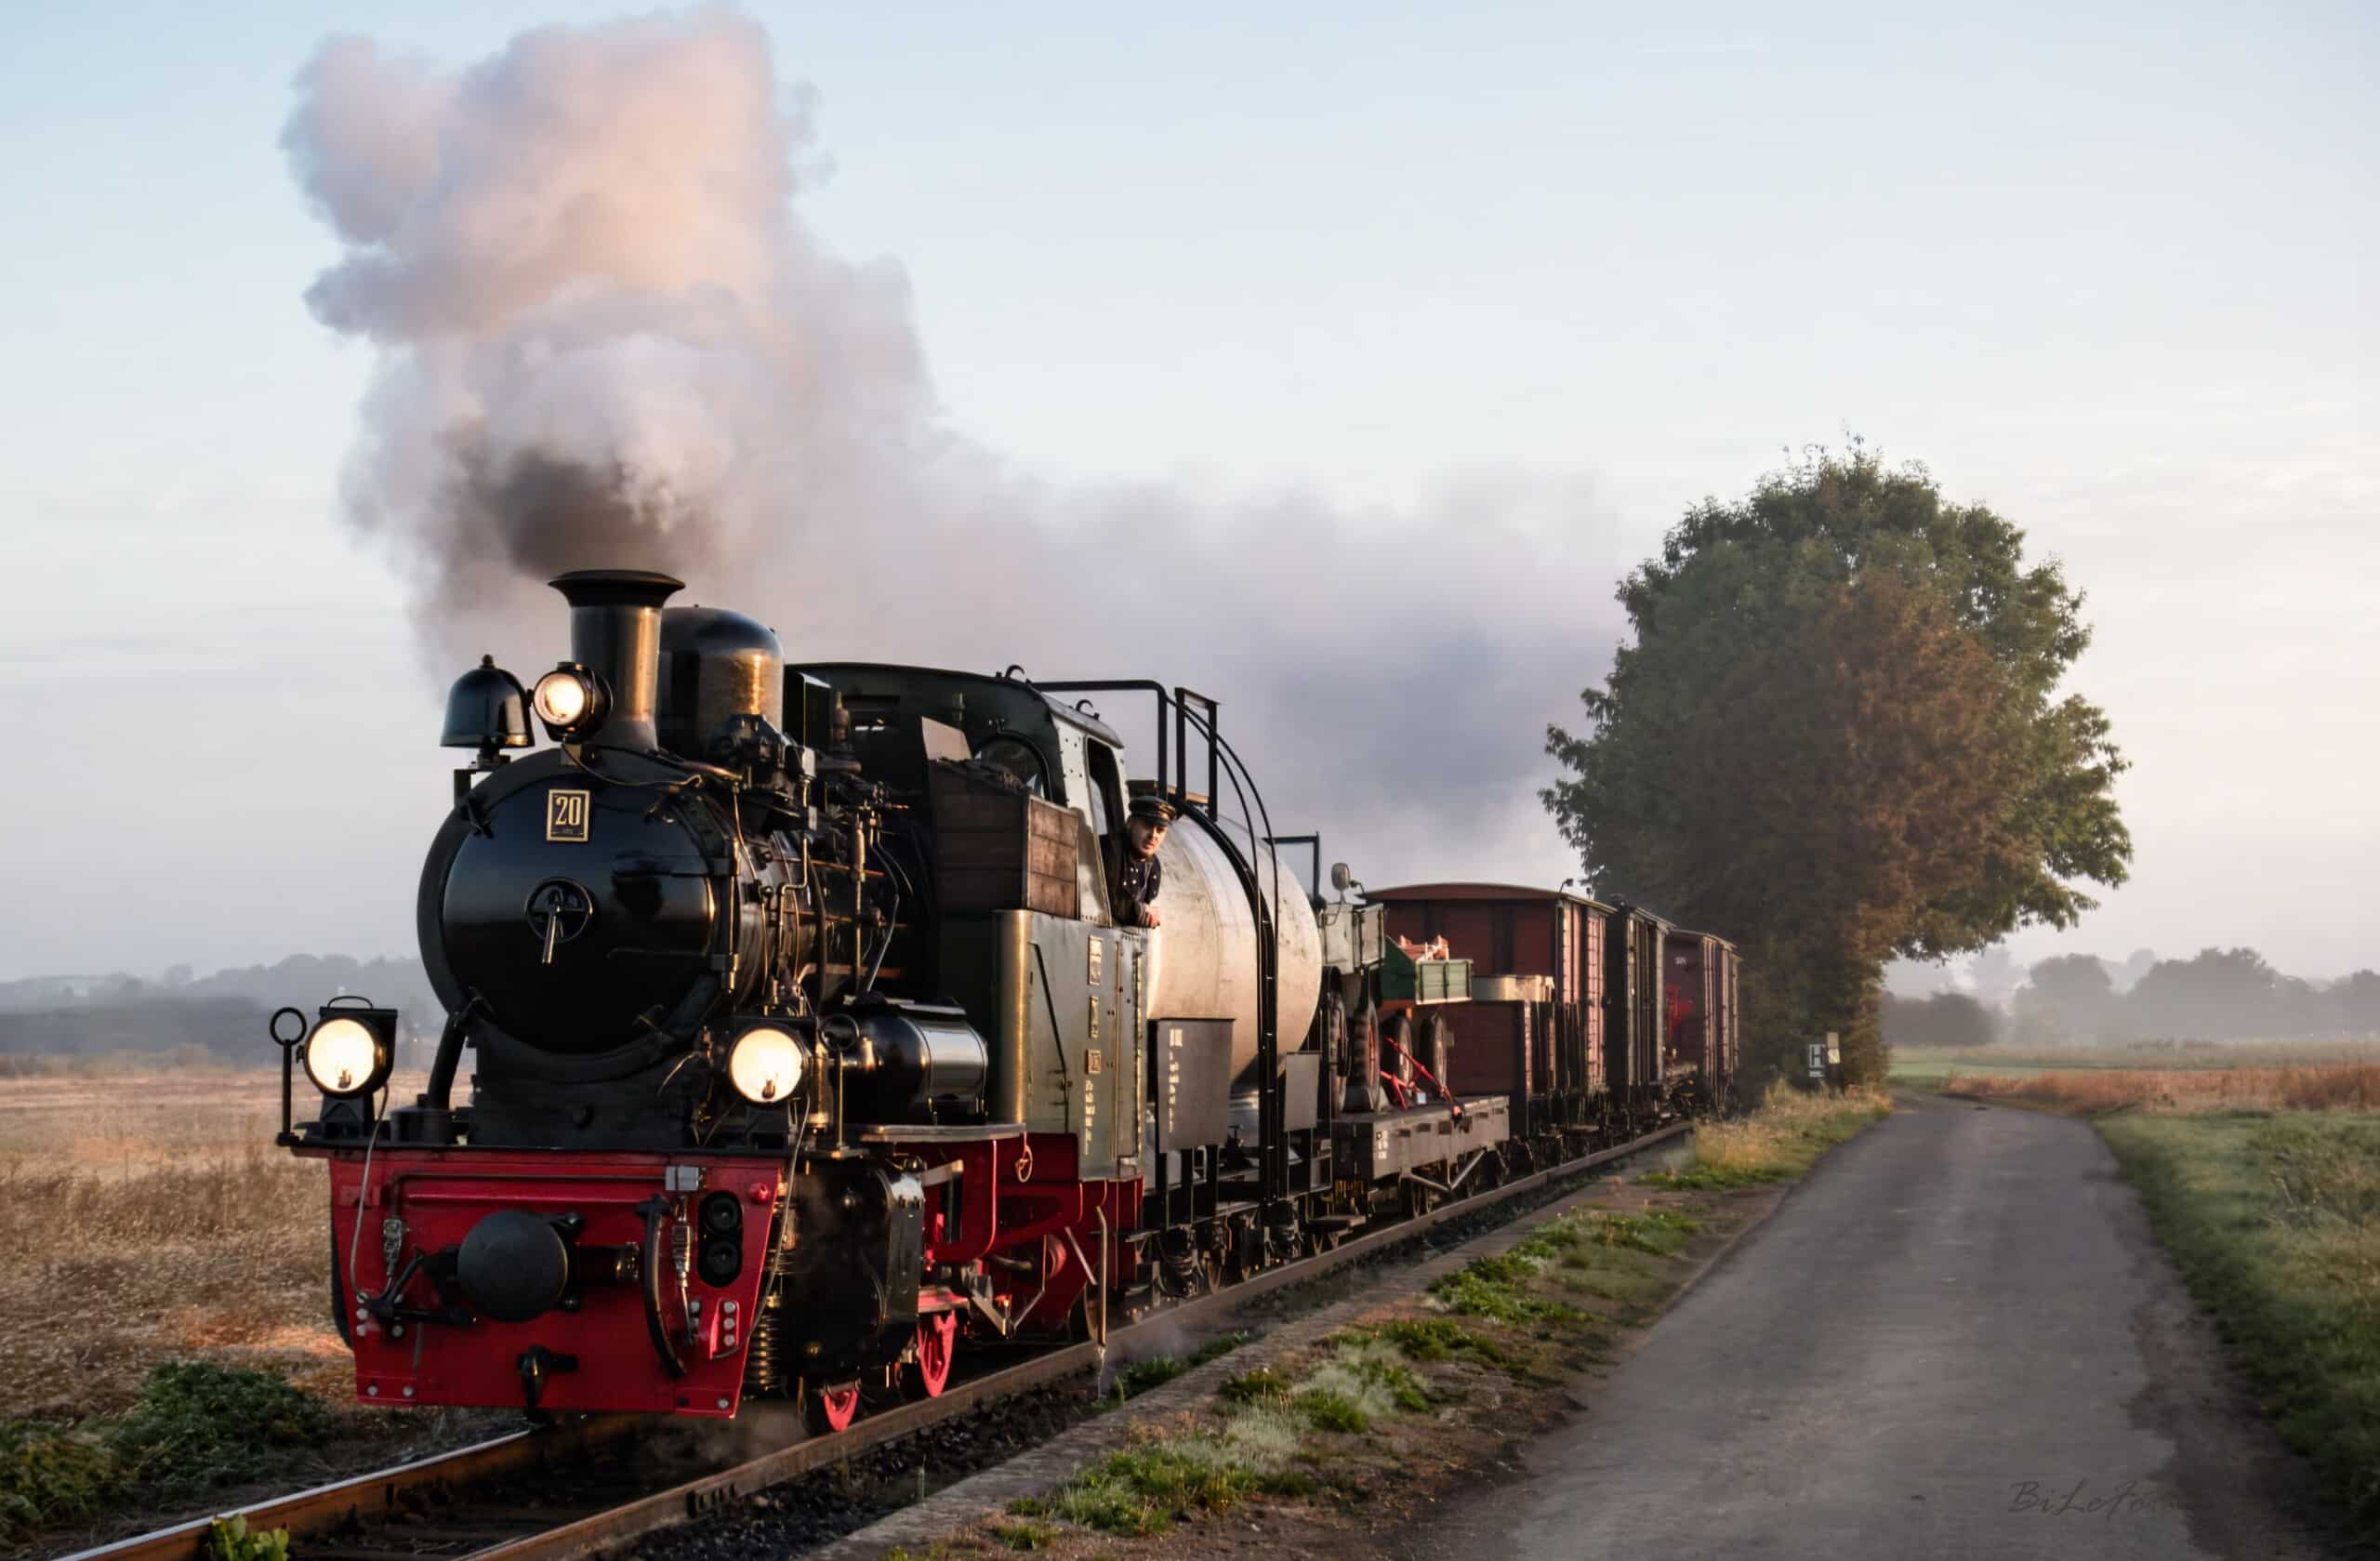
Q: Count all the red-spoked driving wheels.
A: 2